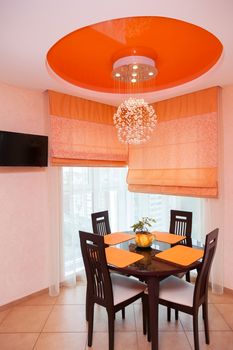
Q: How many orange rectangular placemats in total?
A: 4